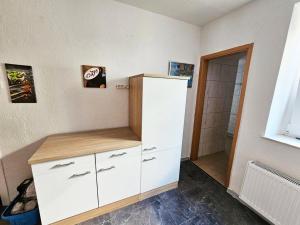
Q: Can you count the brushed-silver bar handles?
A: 6